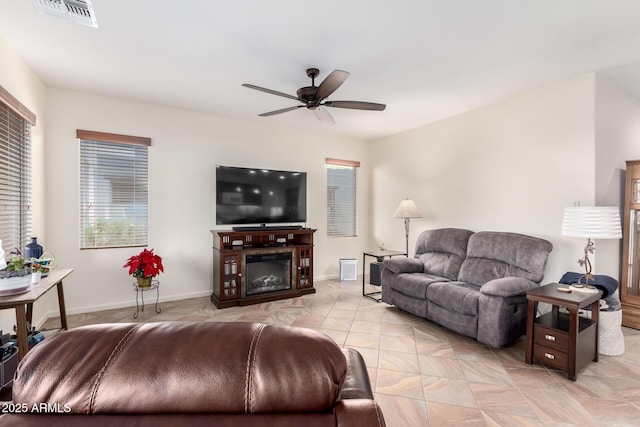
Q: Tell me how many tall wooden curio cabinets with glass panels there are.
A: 1